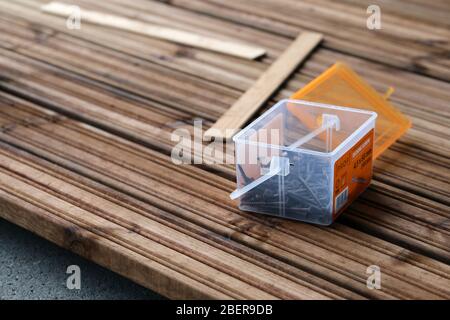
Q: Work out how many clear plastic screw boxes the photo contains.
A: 1